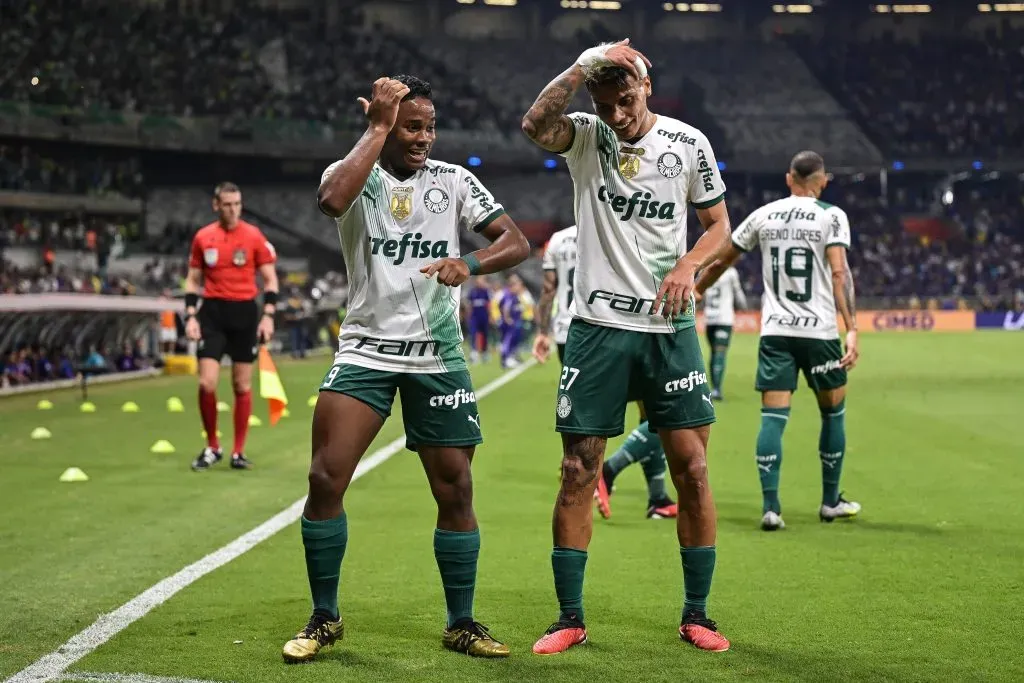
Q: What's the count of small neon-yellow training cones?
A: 12